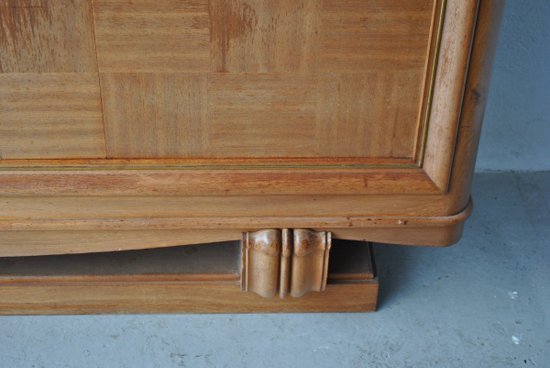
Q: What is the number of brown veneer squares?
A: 8